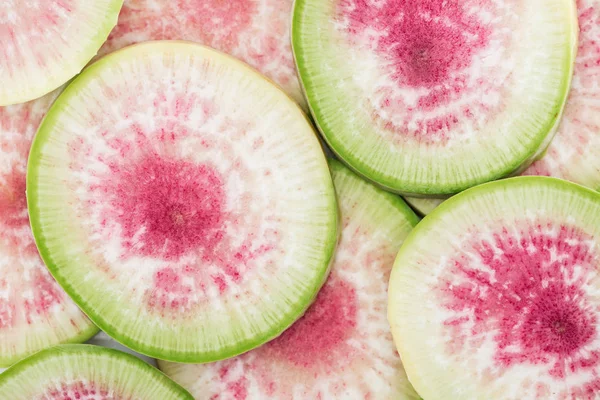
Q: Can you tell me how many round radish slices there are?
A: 9